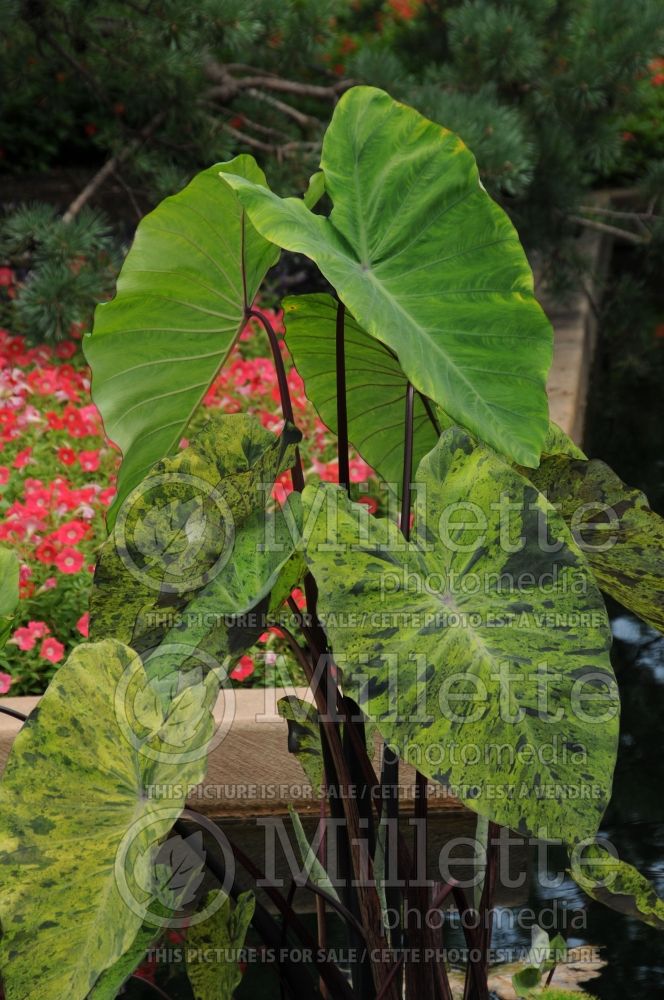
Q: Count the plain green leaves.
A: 3